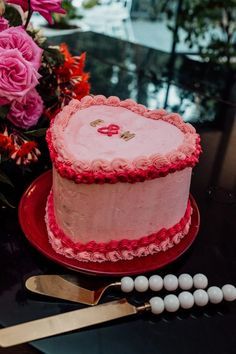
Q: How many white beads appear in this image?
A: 12